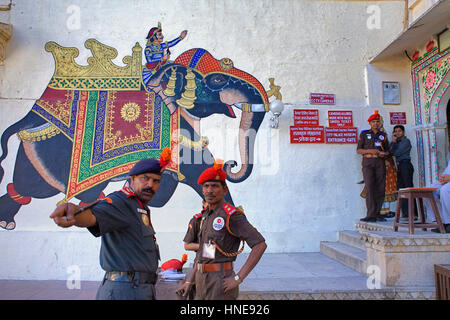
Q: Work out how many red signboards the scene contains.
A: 6